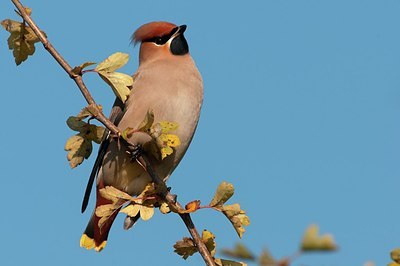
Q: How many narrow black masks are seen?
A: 1